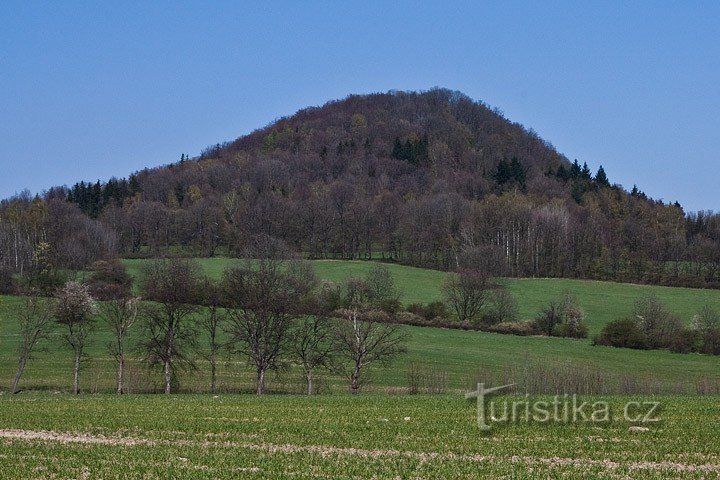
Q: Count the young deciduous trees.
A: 8